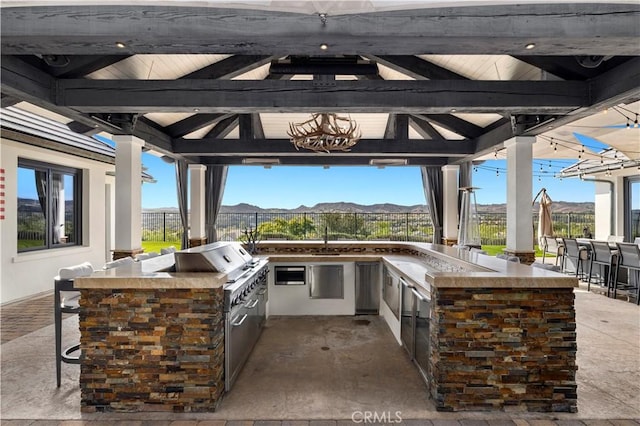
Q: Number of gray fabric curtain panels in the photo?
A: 4